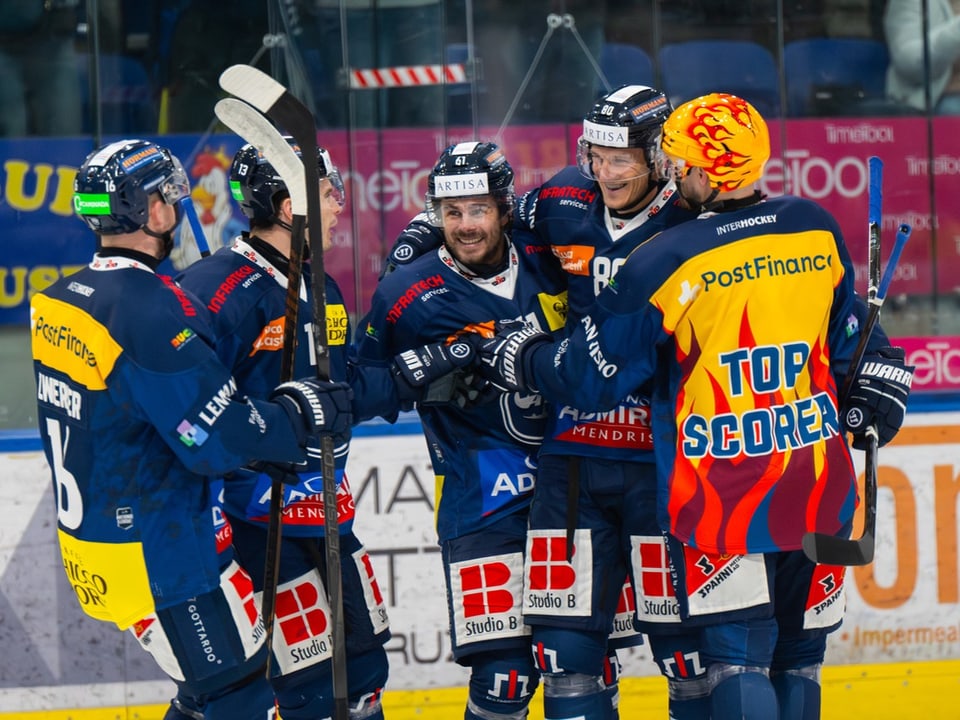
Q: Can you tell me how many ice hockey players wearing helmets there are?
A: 5